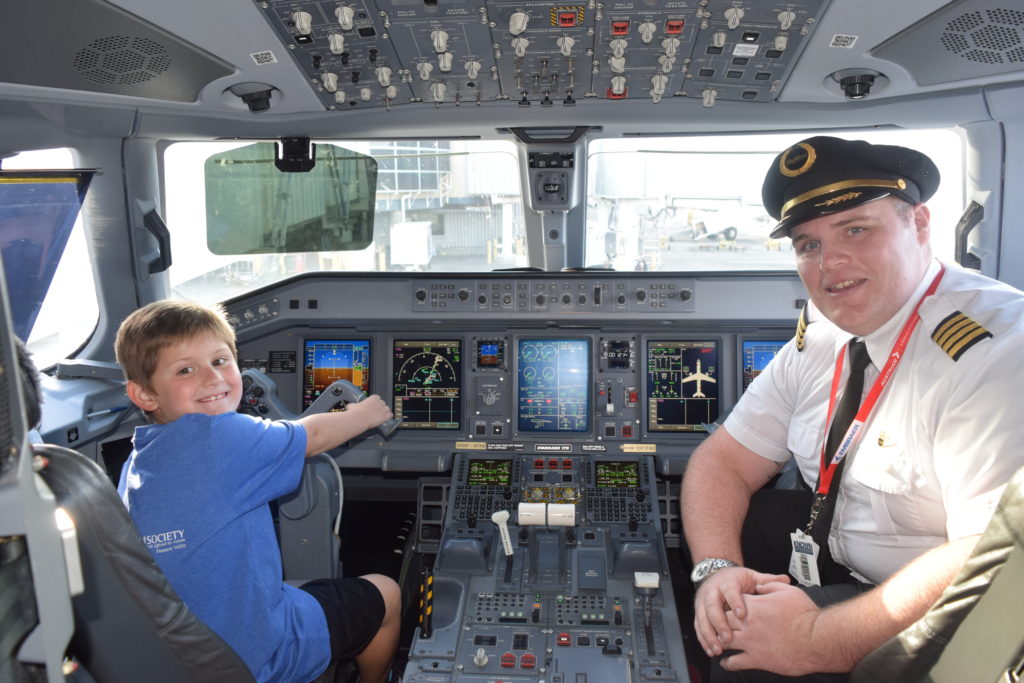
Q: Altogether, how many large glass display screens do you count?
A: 5